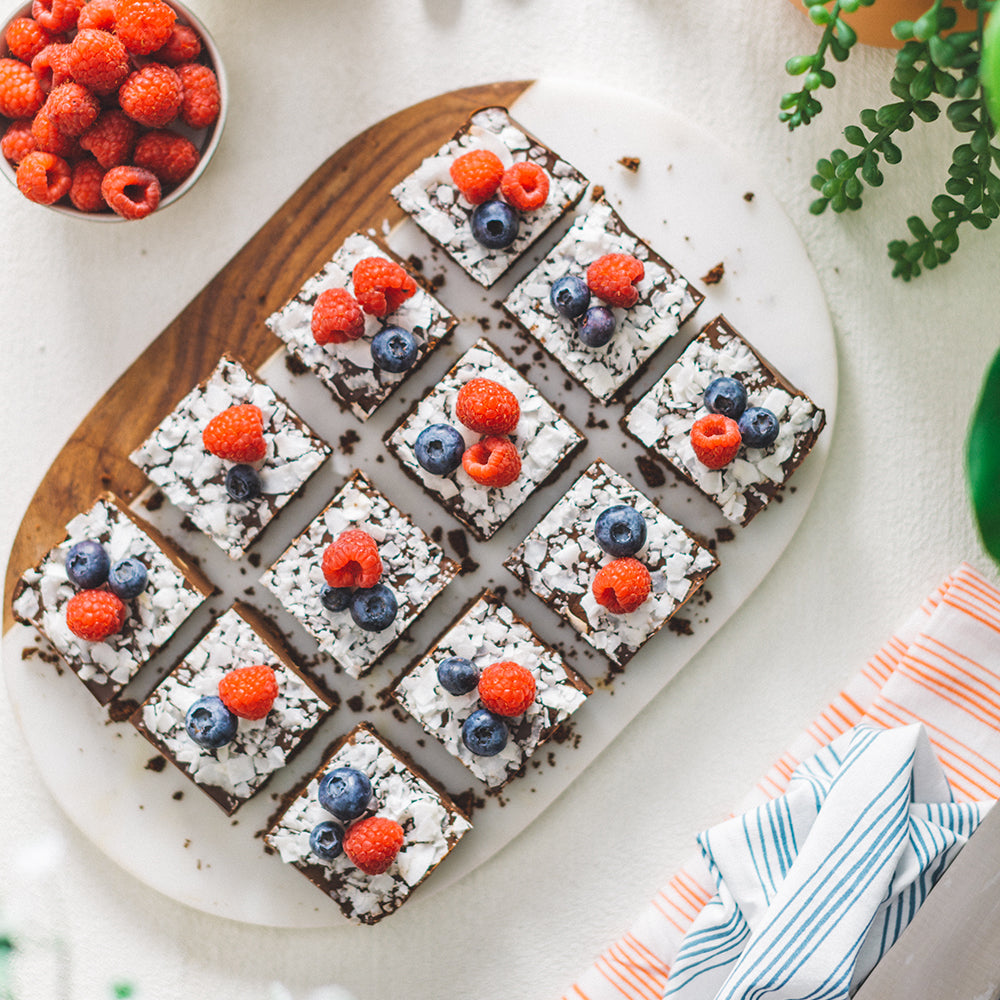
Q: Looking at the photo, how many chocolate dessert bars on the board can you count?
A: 12